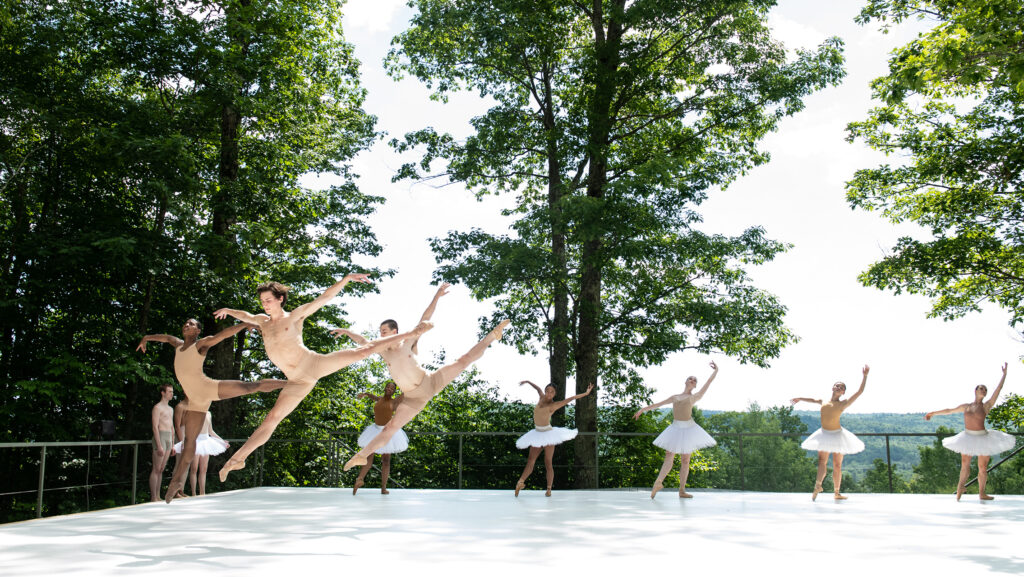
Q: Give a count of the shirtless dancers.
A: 3